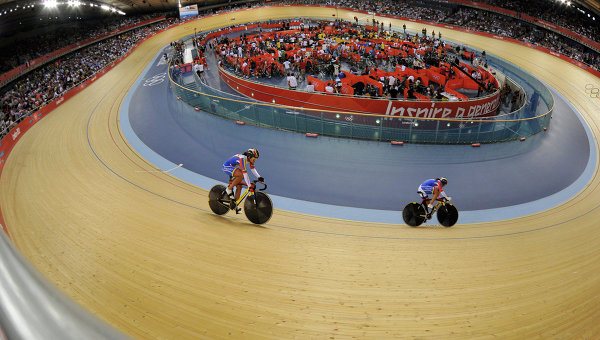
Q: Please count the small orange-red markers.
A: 9